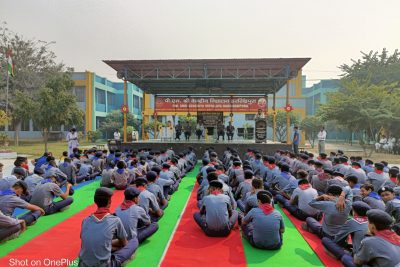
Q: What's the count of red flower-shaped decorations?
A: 2